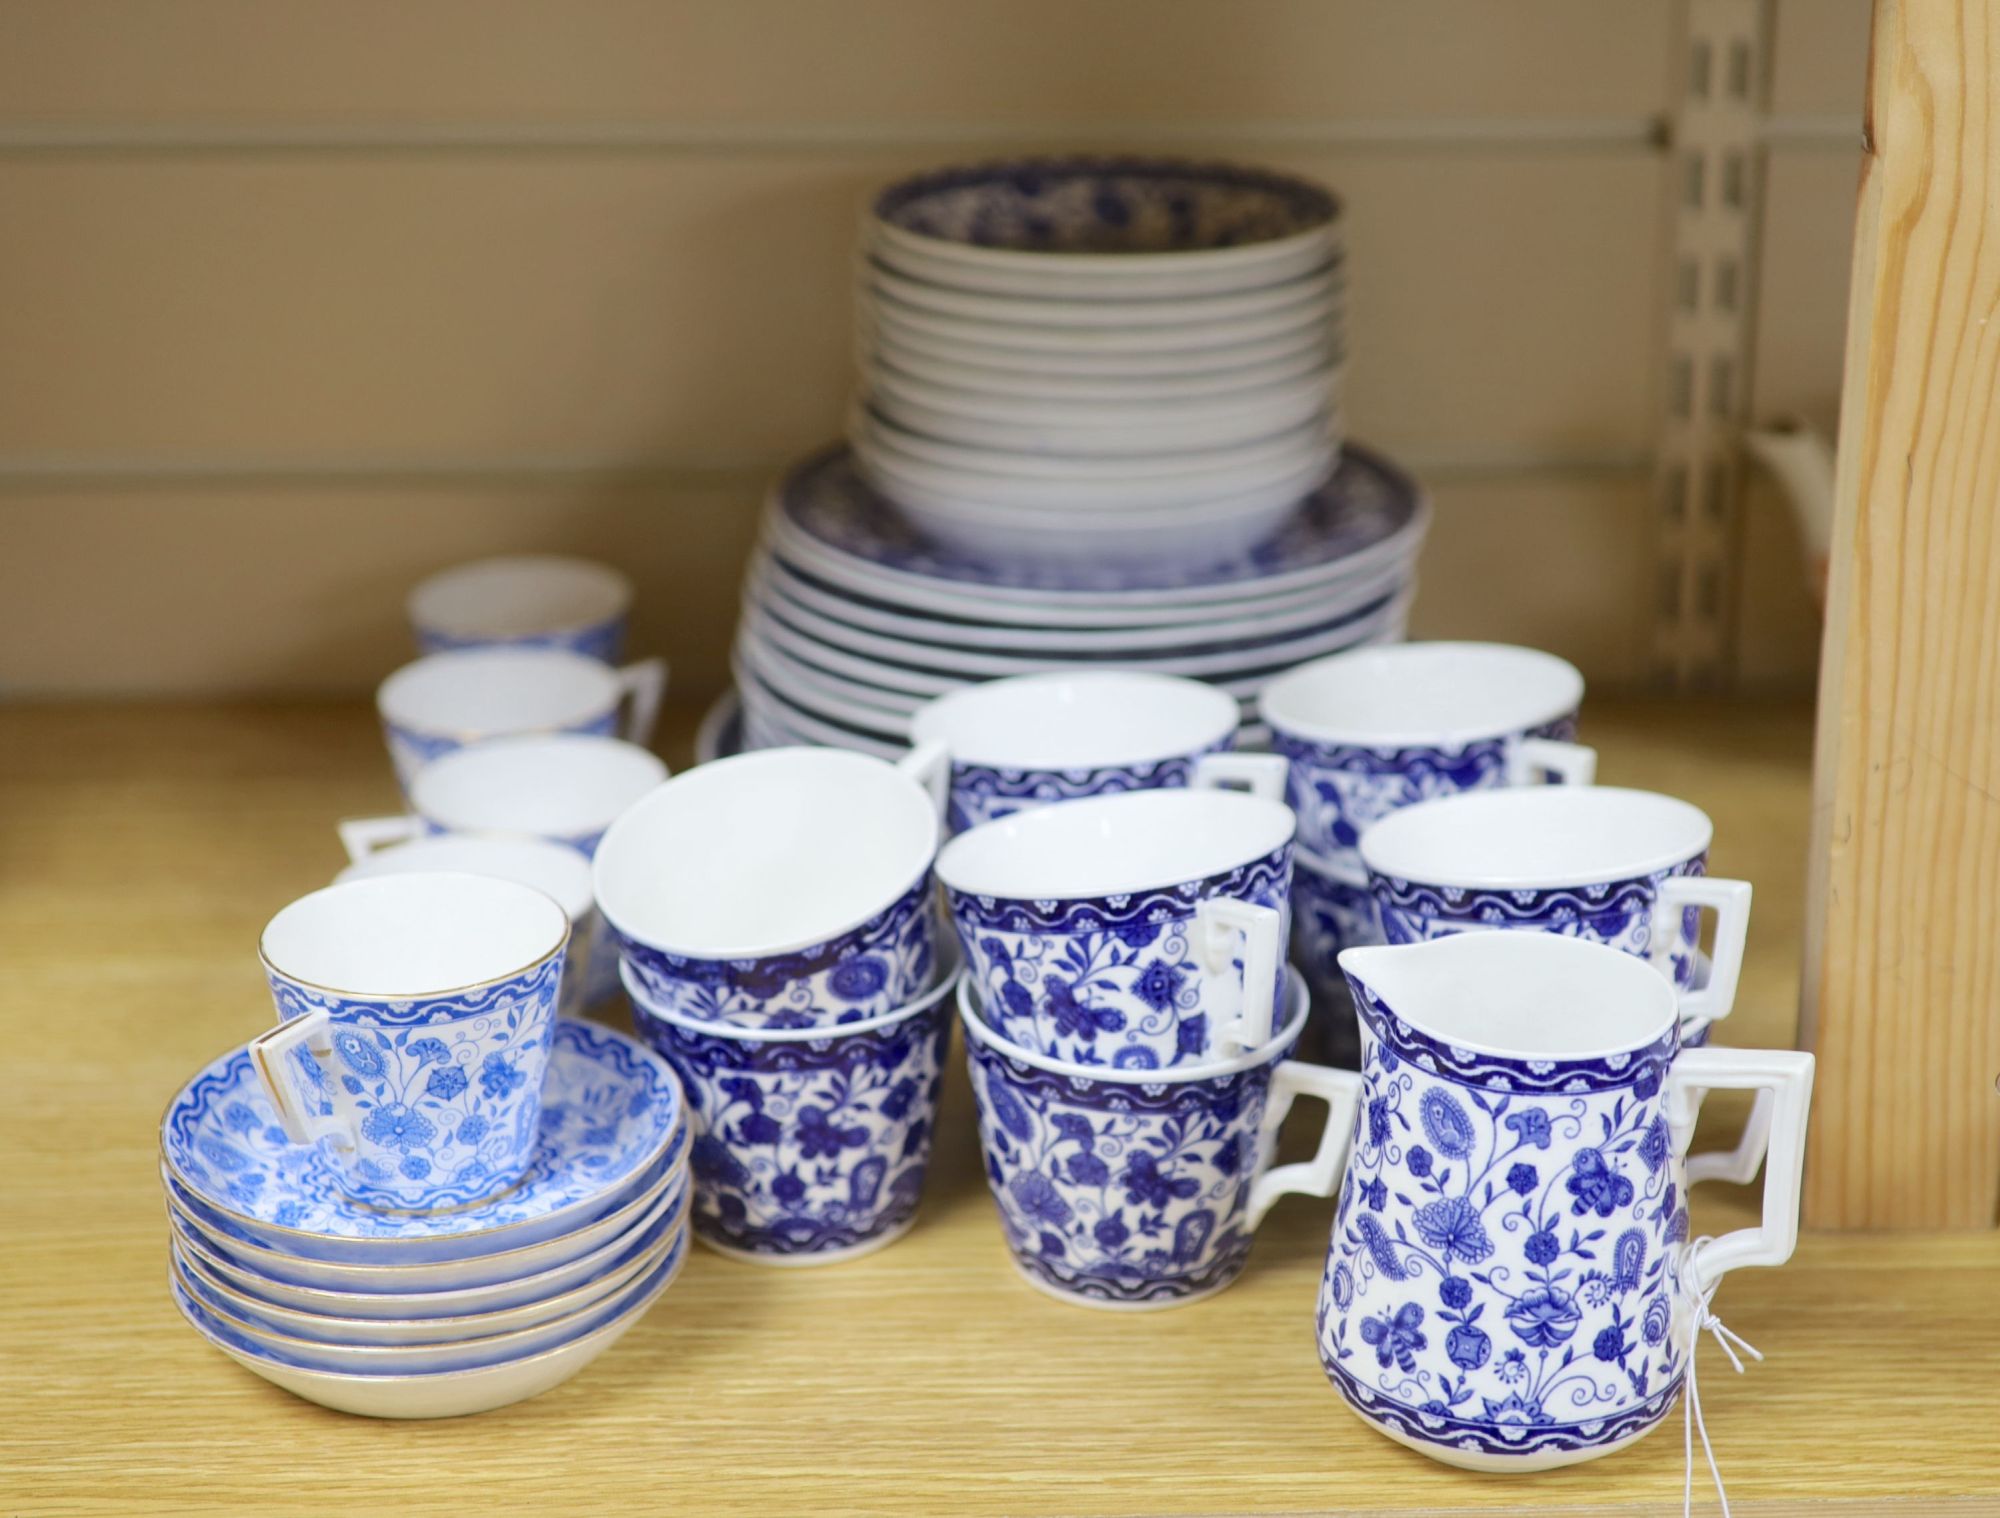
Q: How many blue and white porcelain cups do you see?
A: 14